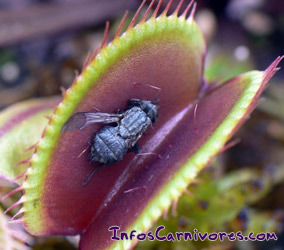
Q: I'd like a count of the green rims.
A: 2